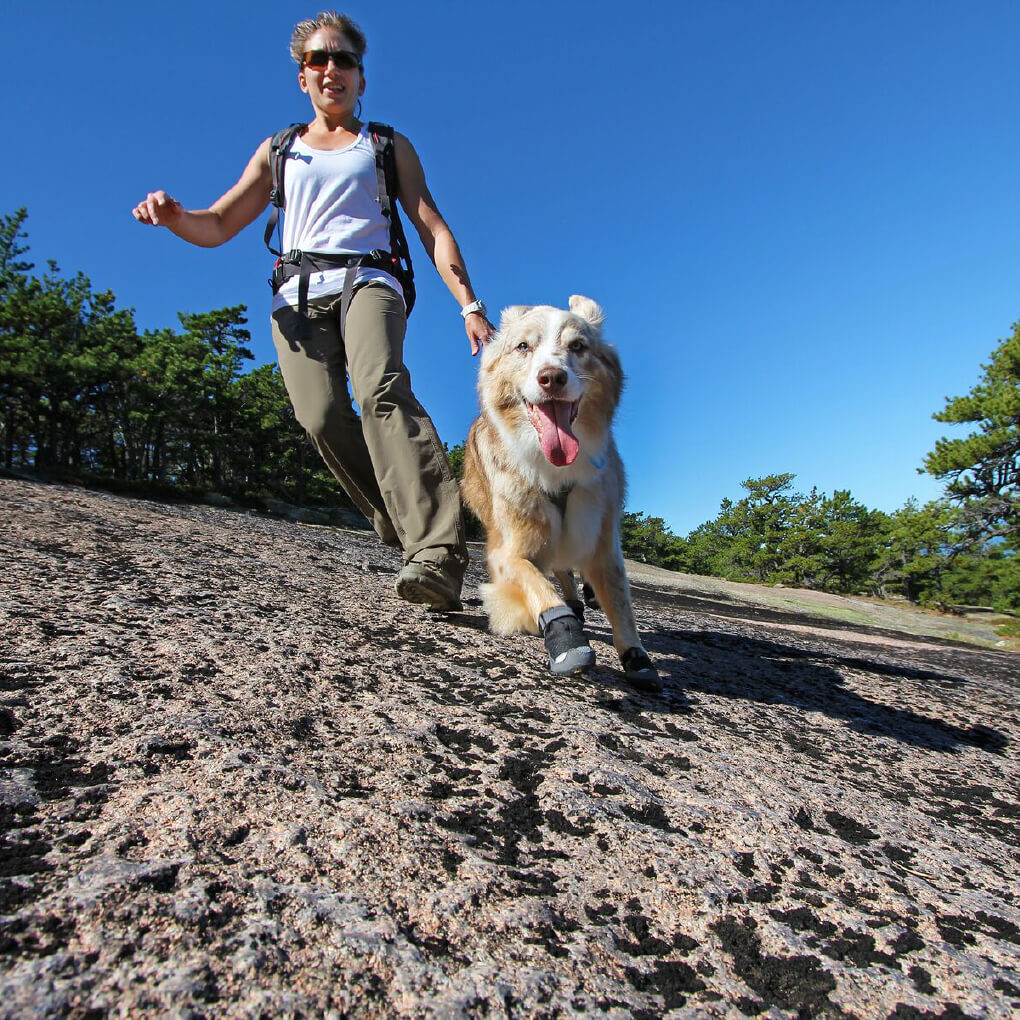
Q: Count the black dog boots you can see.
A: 4